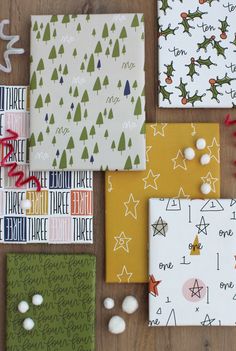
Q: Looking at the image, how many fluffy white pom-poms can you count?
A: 11